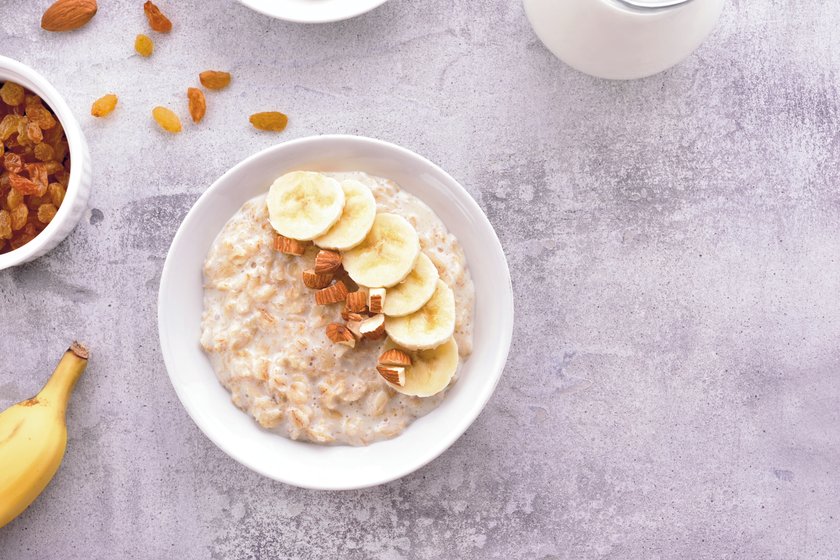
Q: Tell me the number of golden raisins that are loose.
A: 7